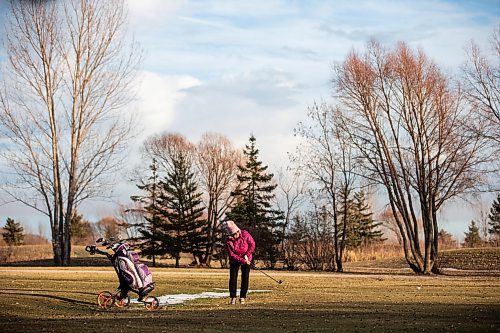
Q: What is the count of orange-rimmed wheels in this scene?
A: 3